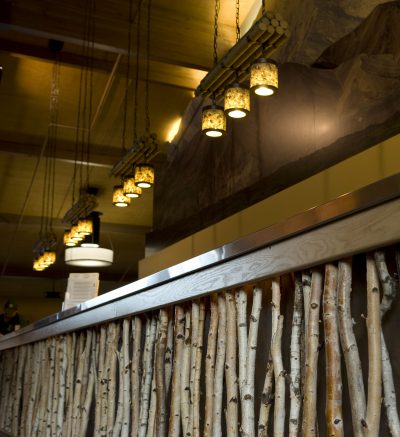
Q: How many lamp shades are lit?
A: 13